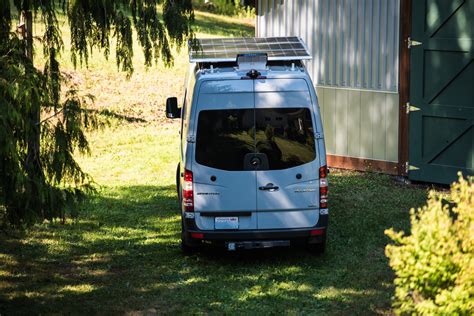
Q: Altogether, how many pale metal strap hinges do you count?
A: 3